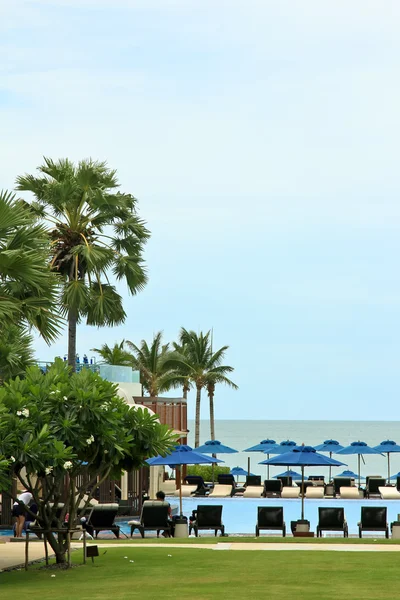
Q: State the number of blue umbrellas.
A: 12